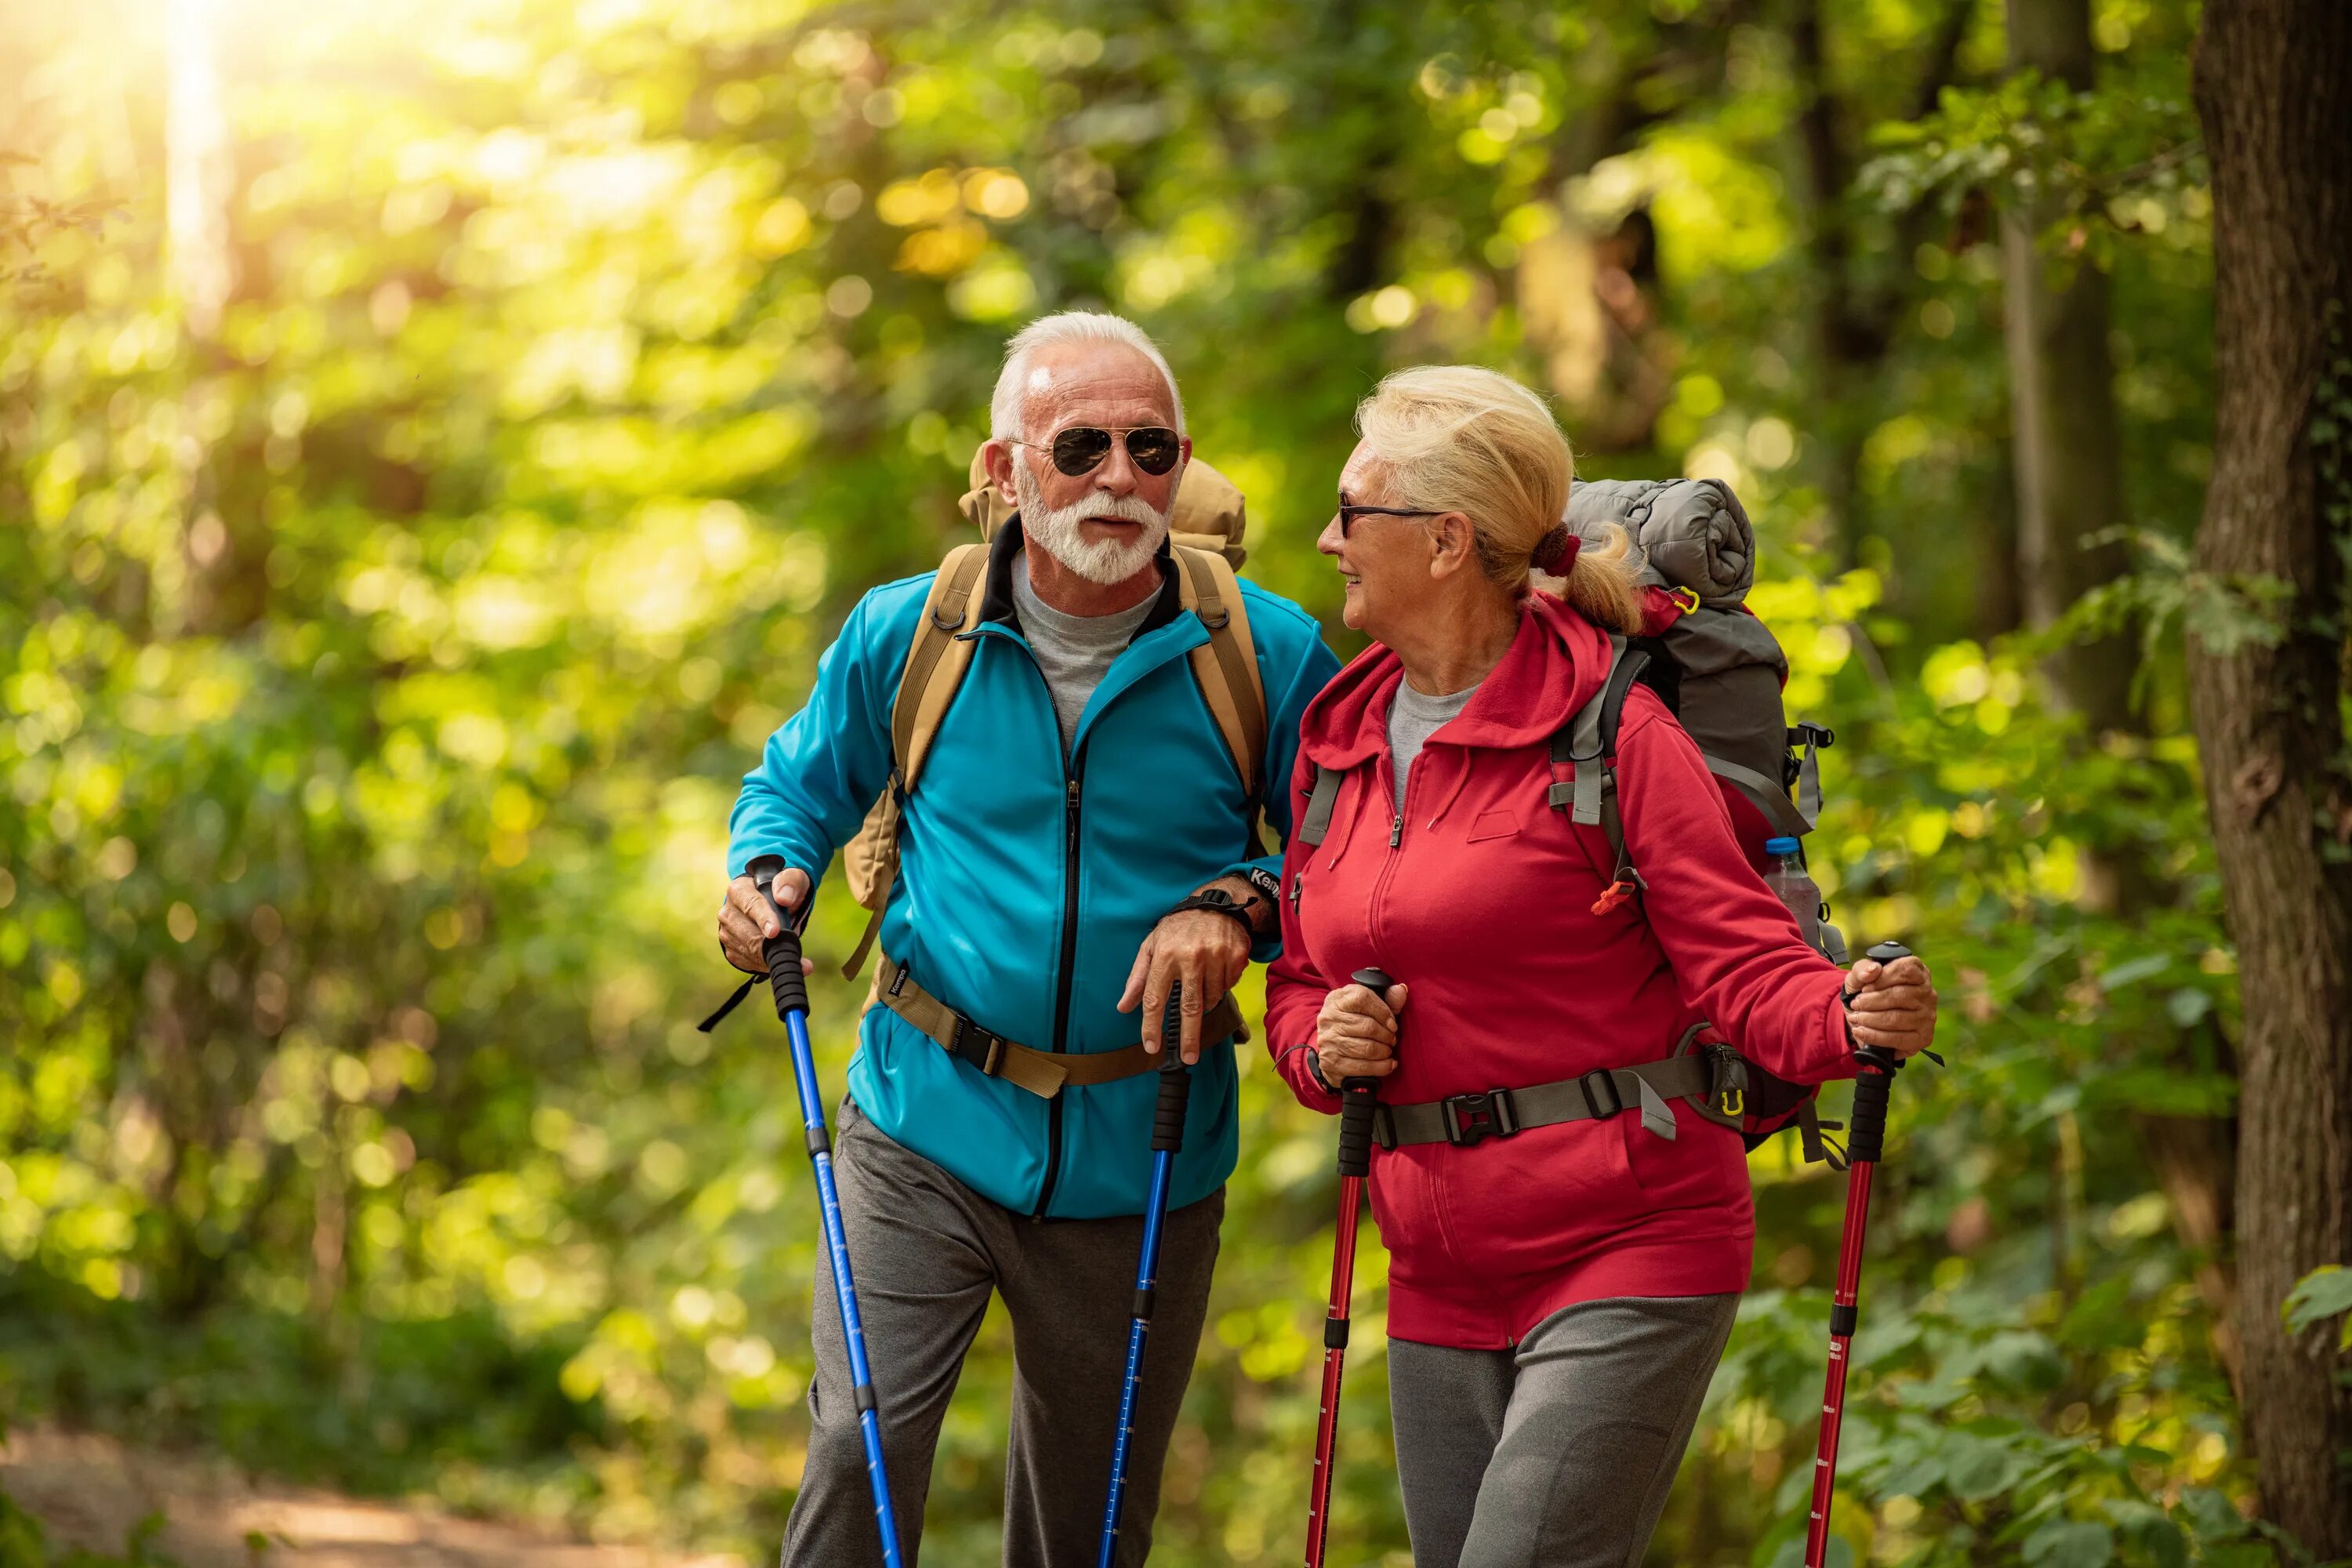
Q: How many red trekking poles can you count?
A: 2